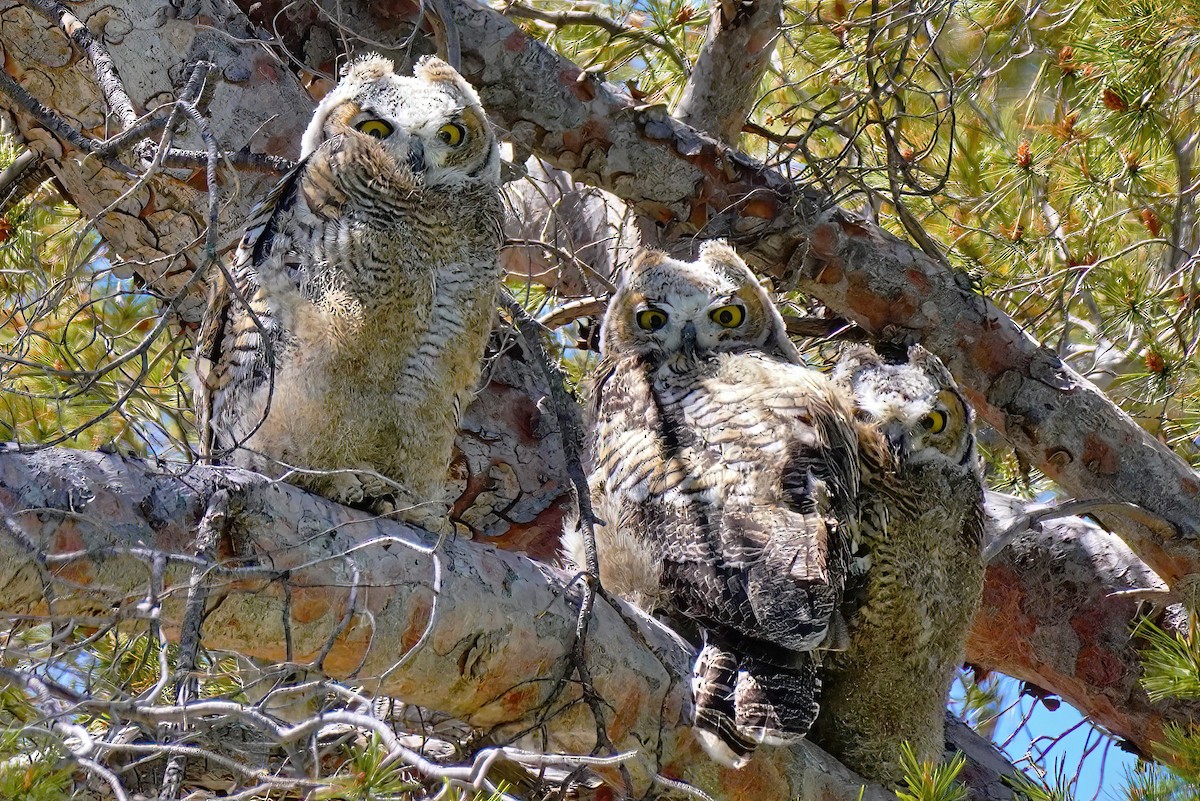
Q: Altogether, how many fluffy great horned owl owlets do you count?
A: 3